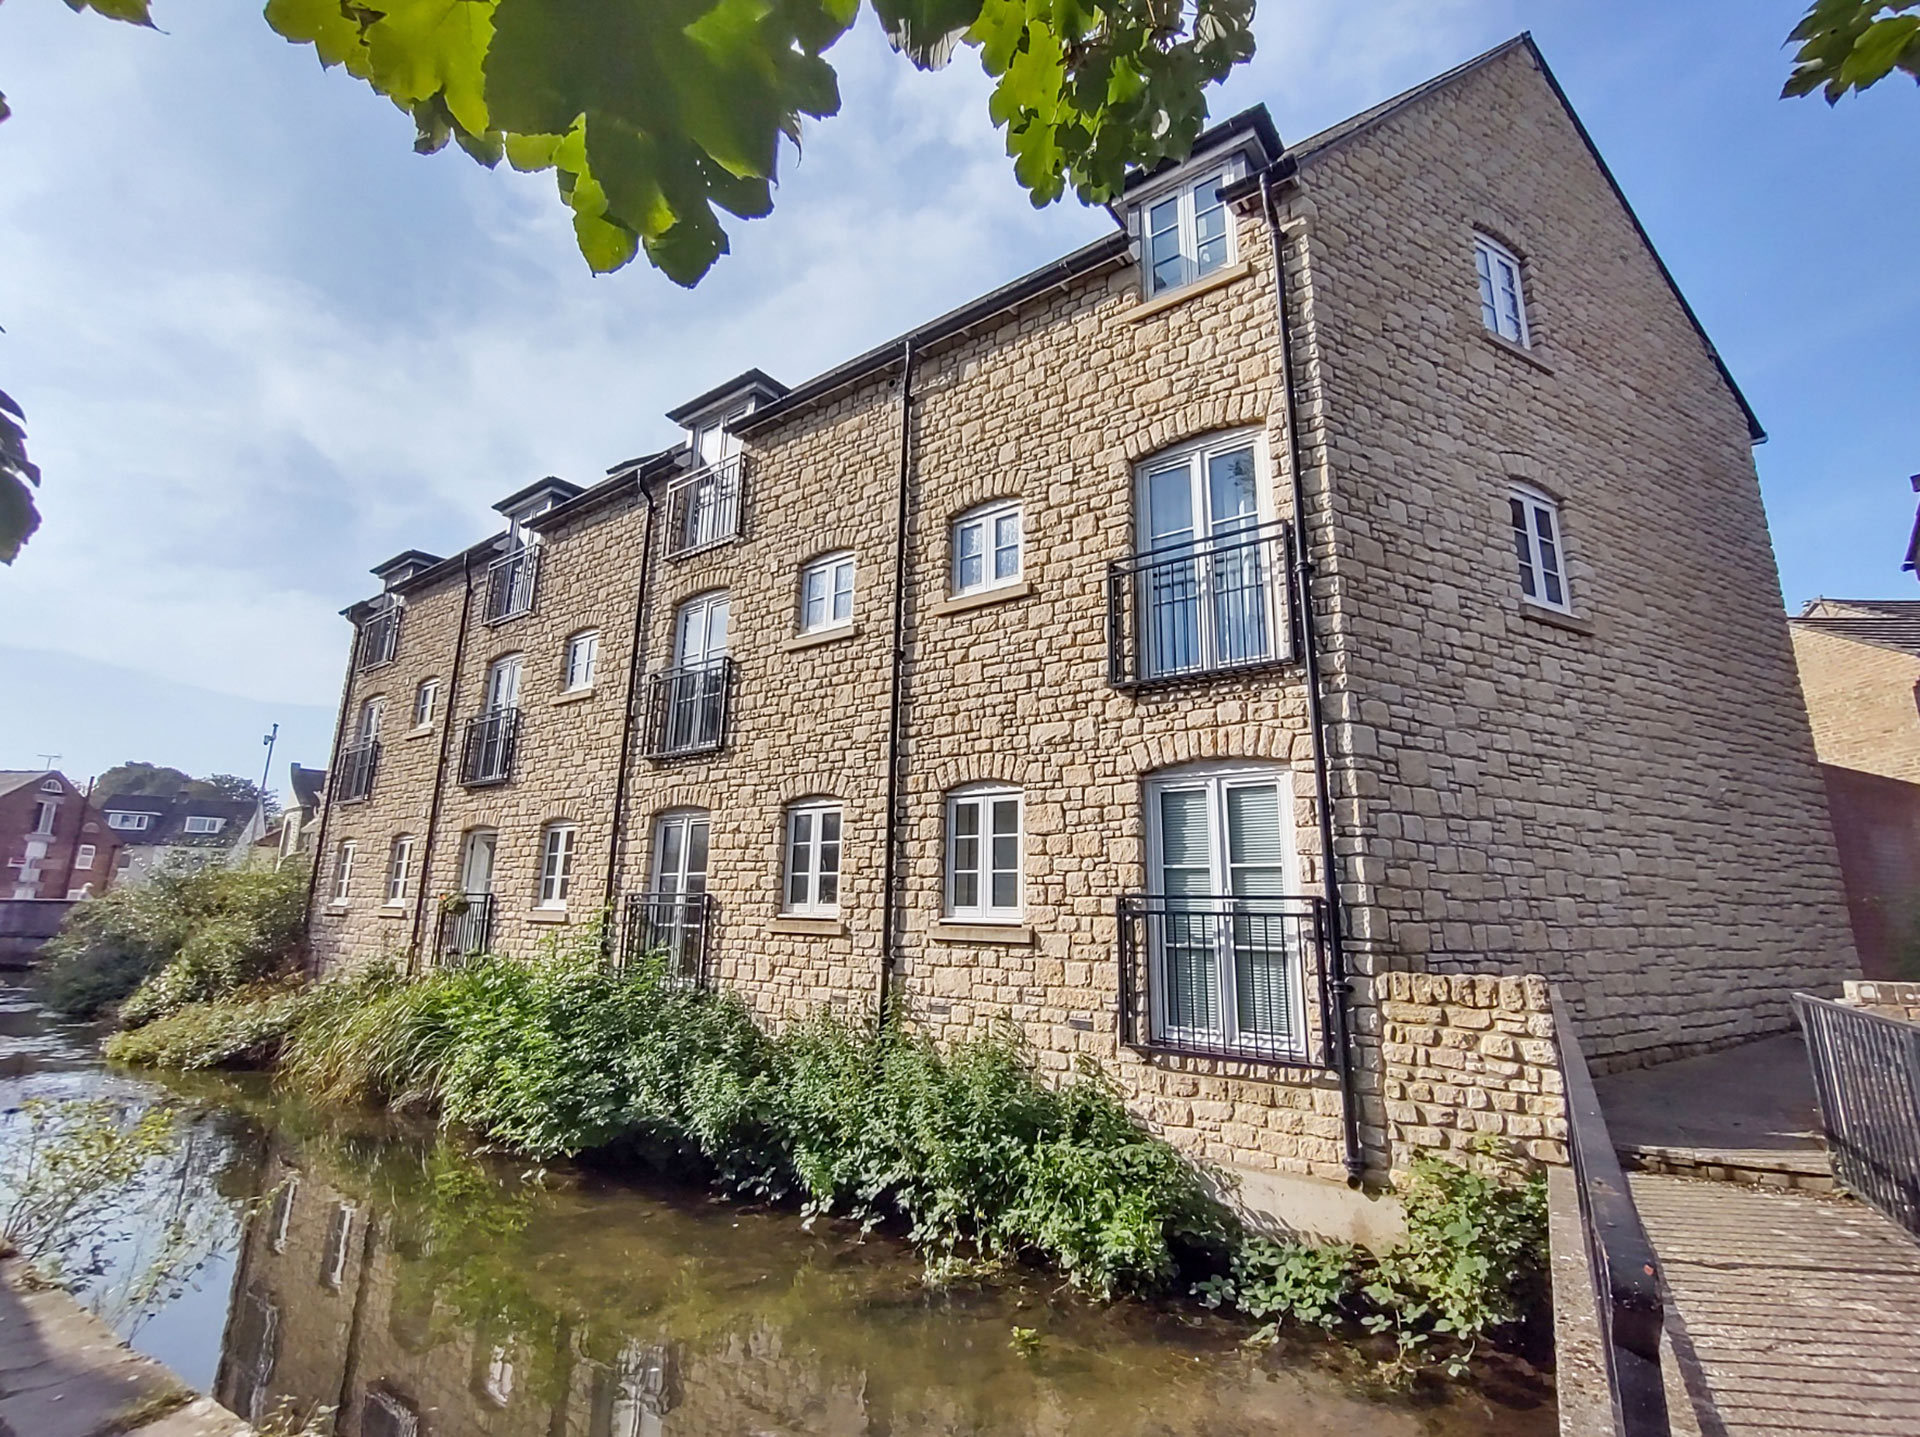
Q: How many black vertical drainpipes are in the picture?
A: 5